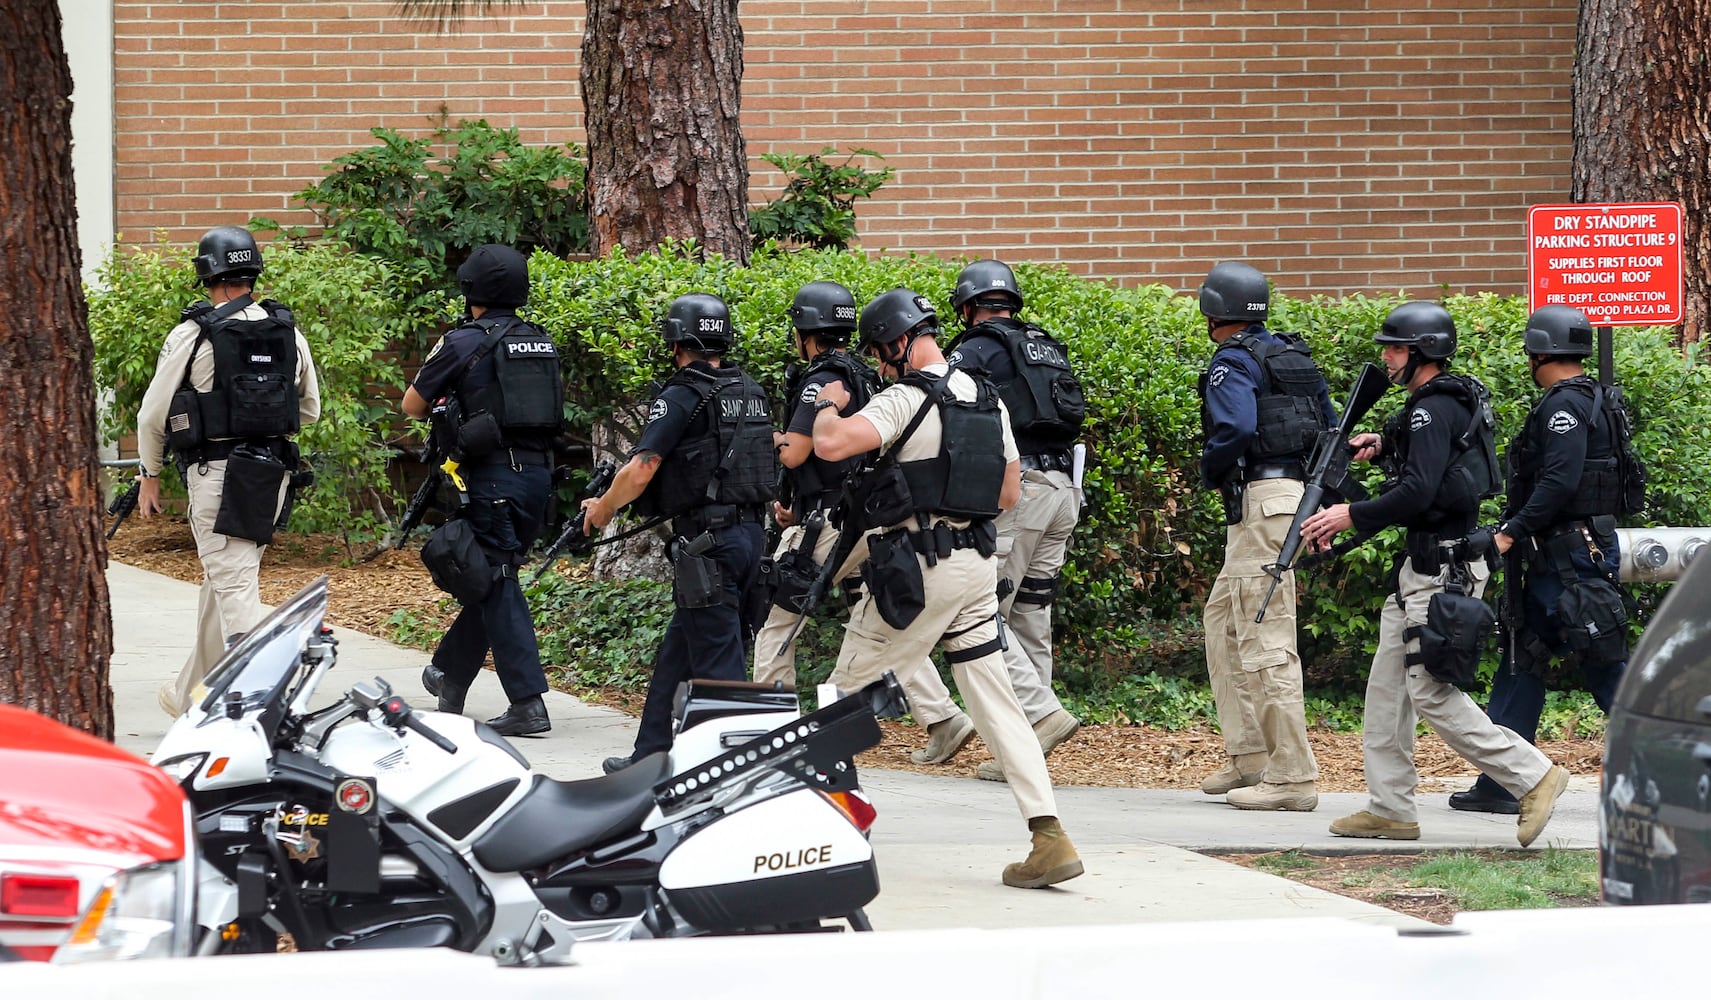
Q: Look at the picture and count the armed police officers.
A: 9